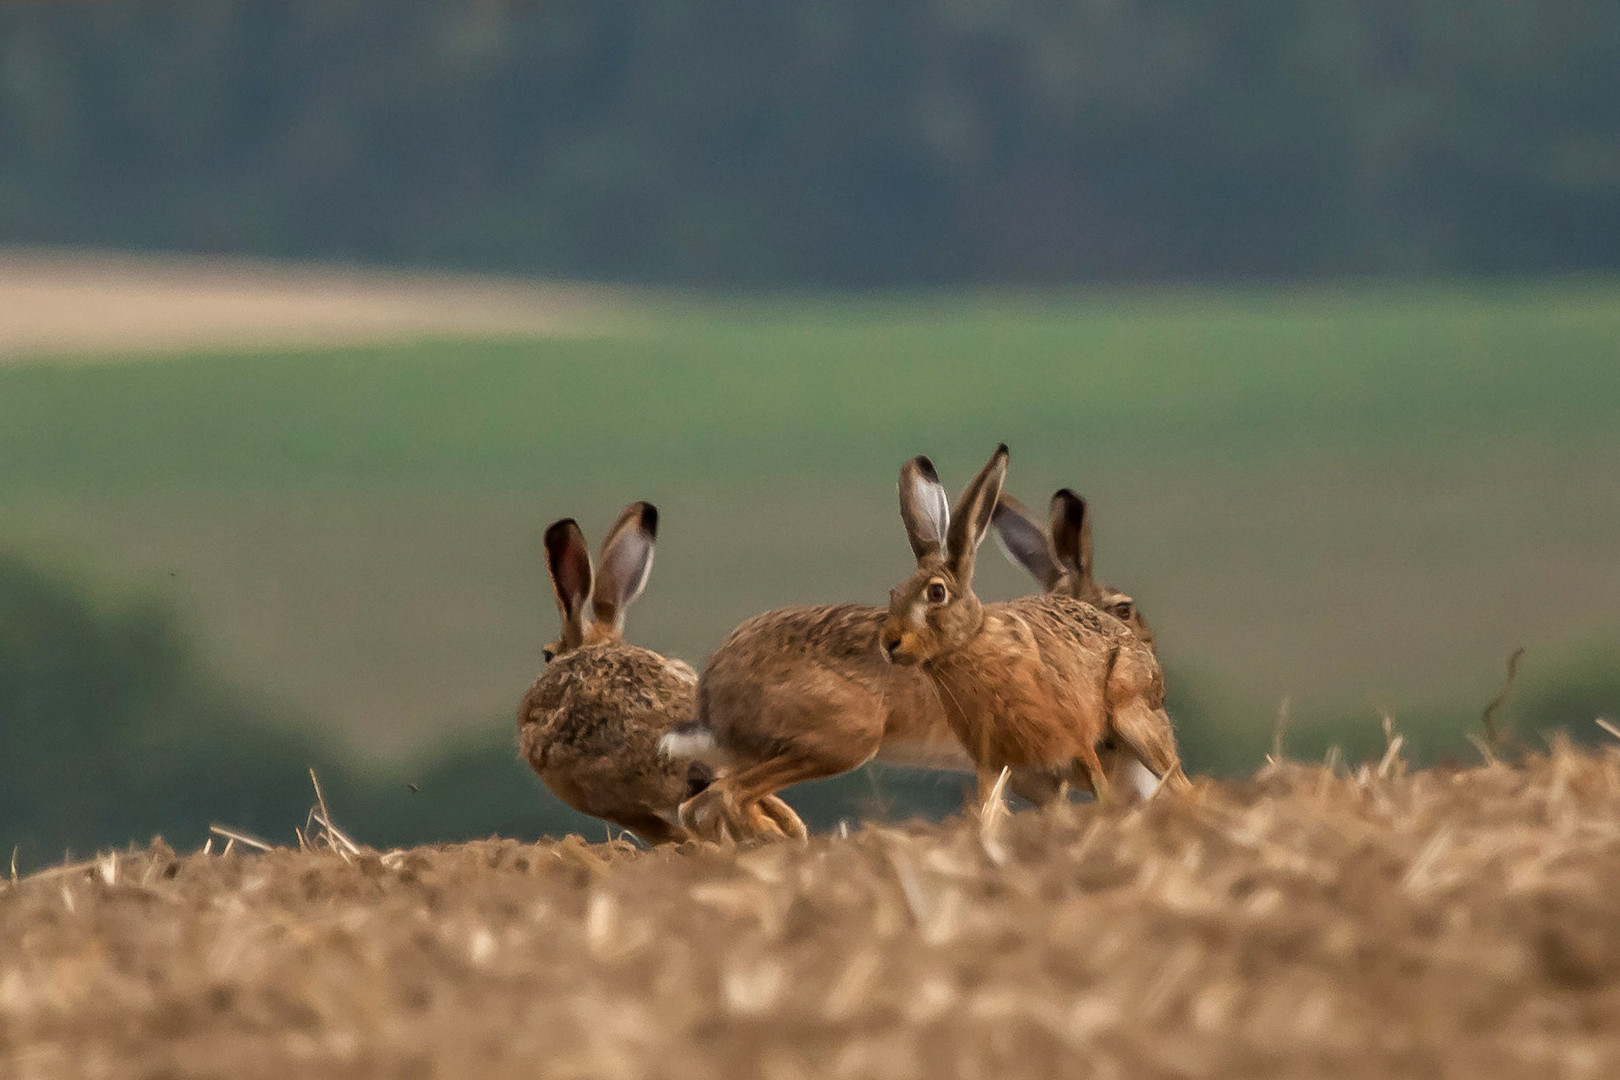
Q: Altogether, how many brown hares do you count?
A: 3